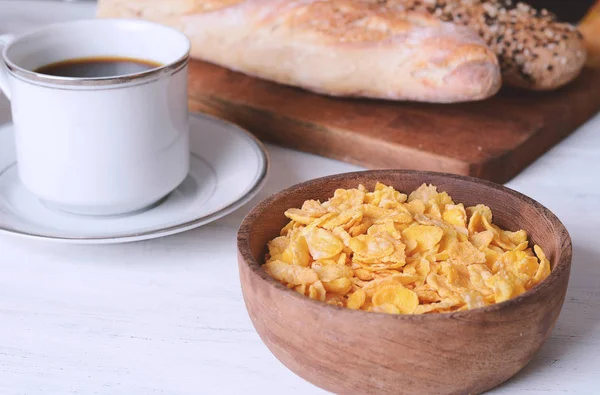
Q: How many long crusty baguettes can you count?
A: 2